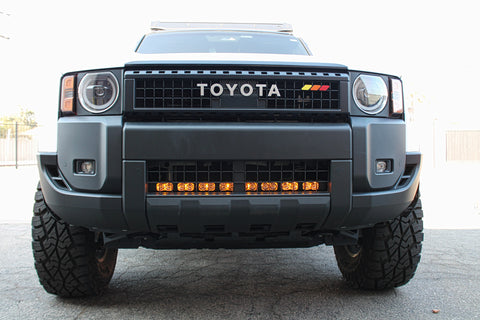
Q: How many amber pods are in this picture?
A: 8